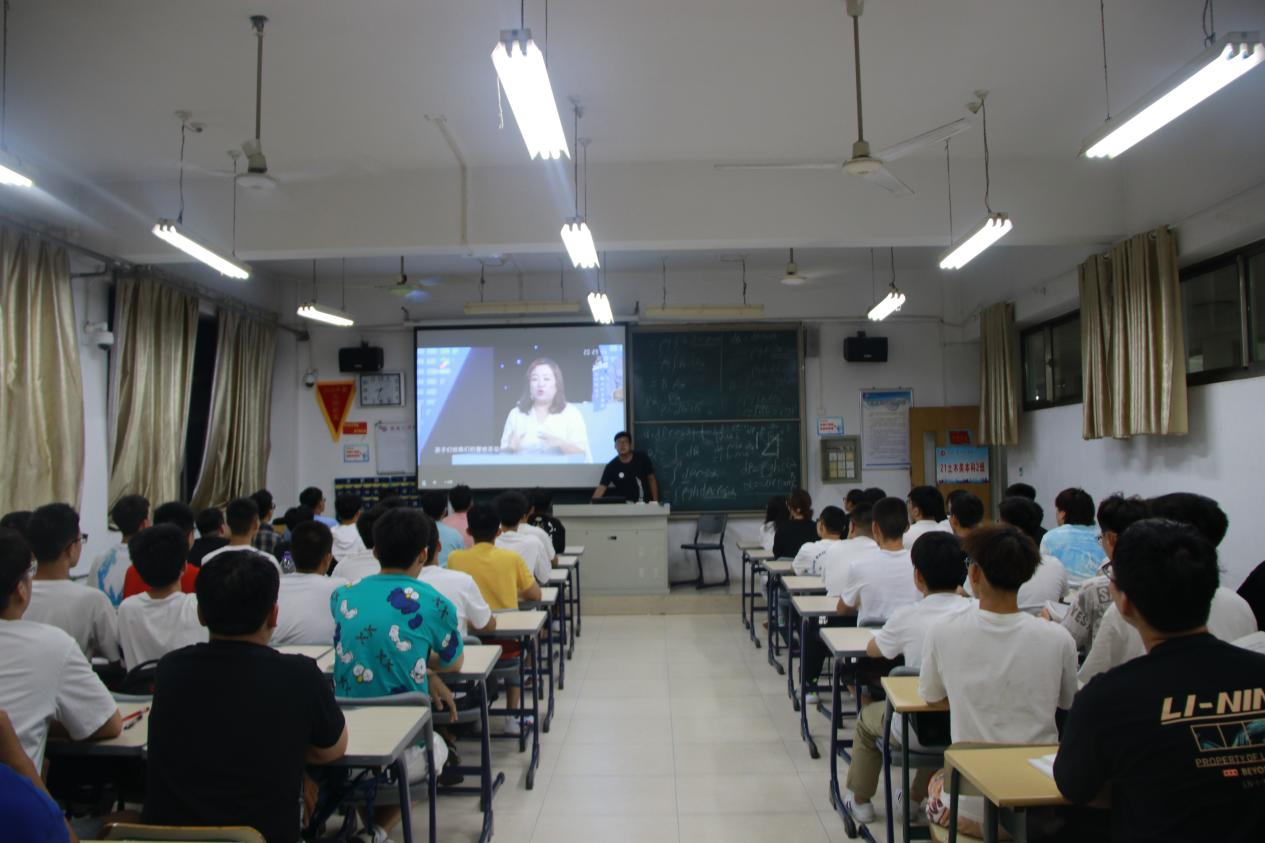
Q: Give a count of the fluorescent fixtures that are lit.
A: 9